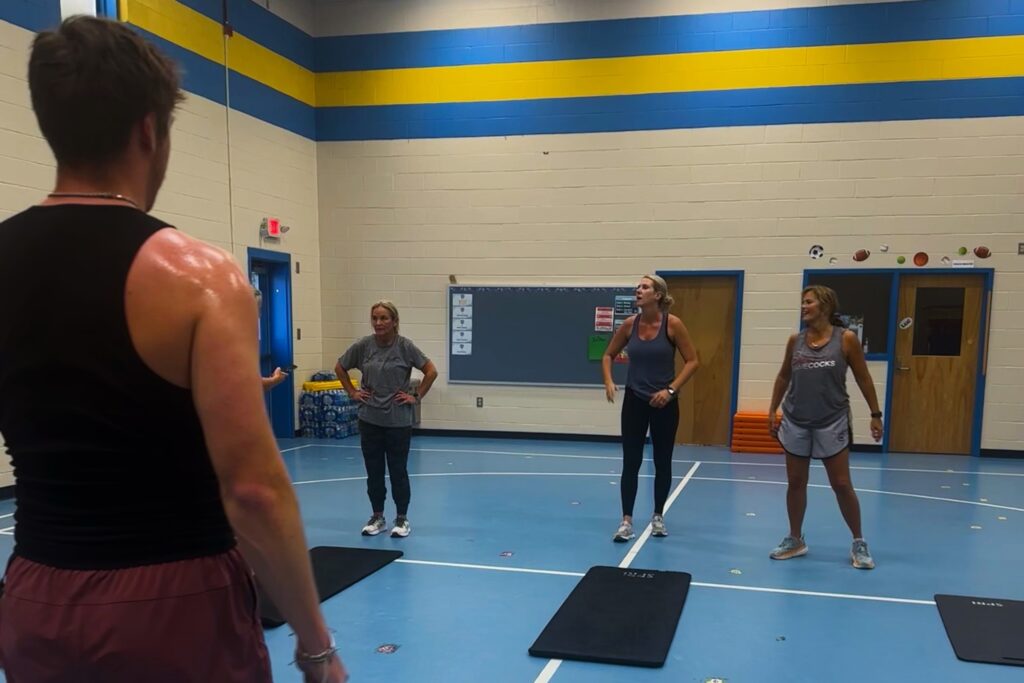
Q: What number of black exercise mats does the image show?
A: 3